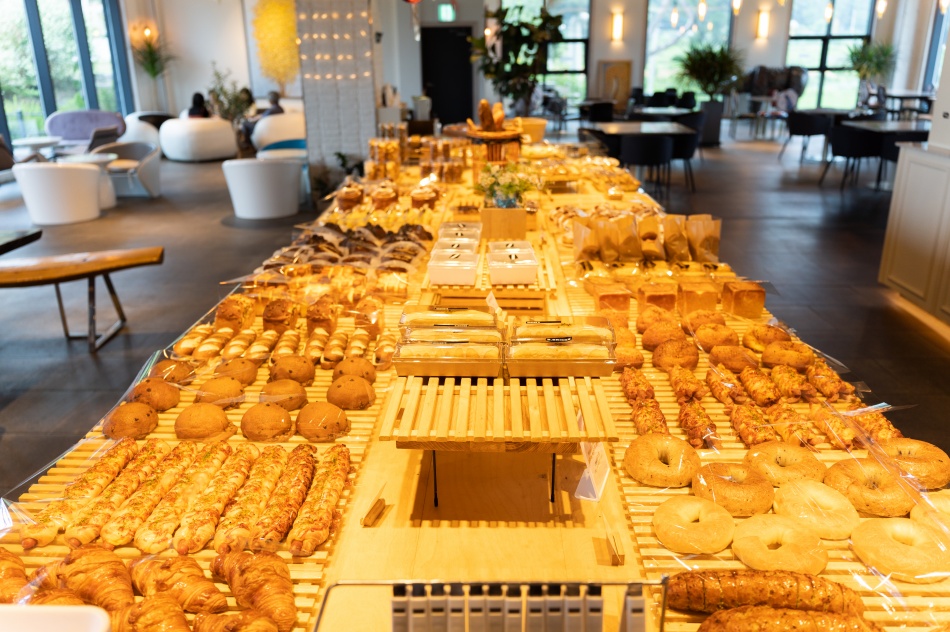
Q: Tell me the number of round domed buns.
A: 12